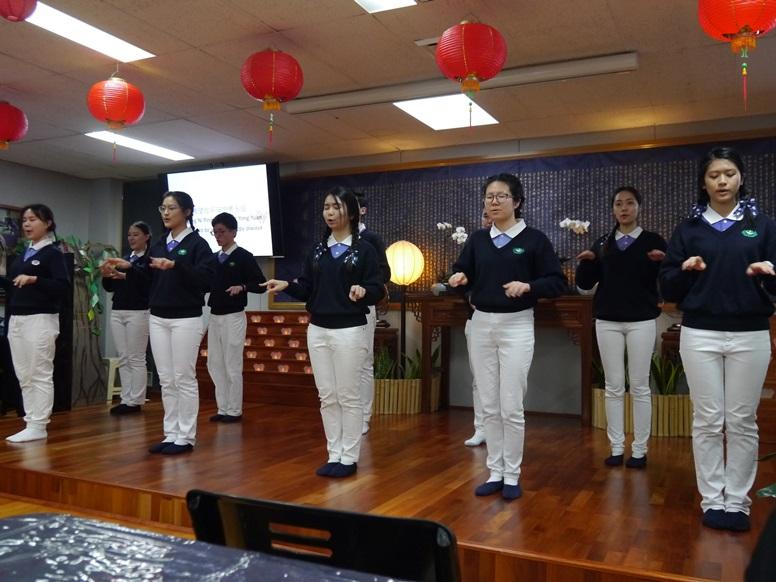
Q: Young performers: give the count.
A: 10